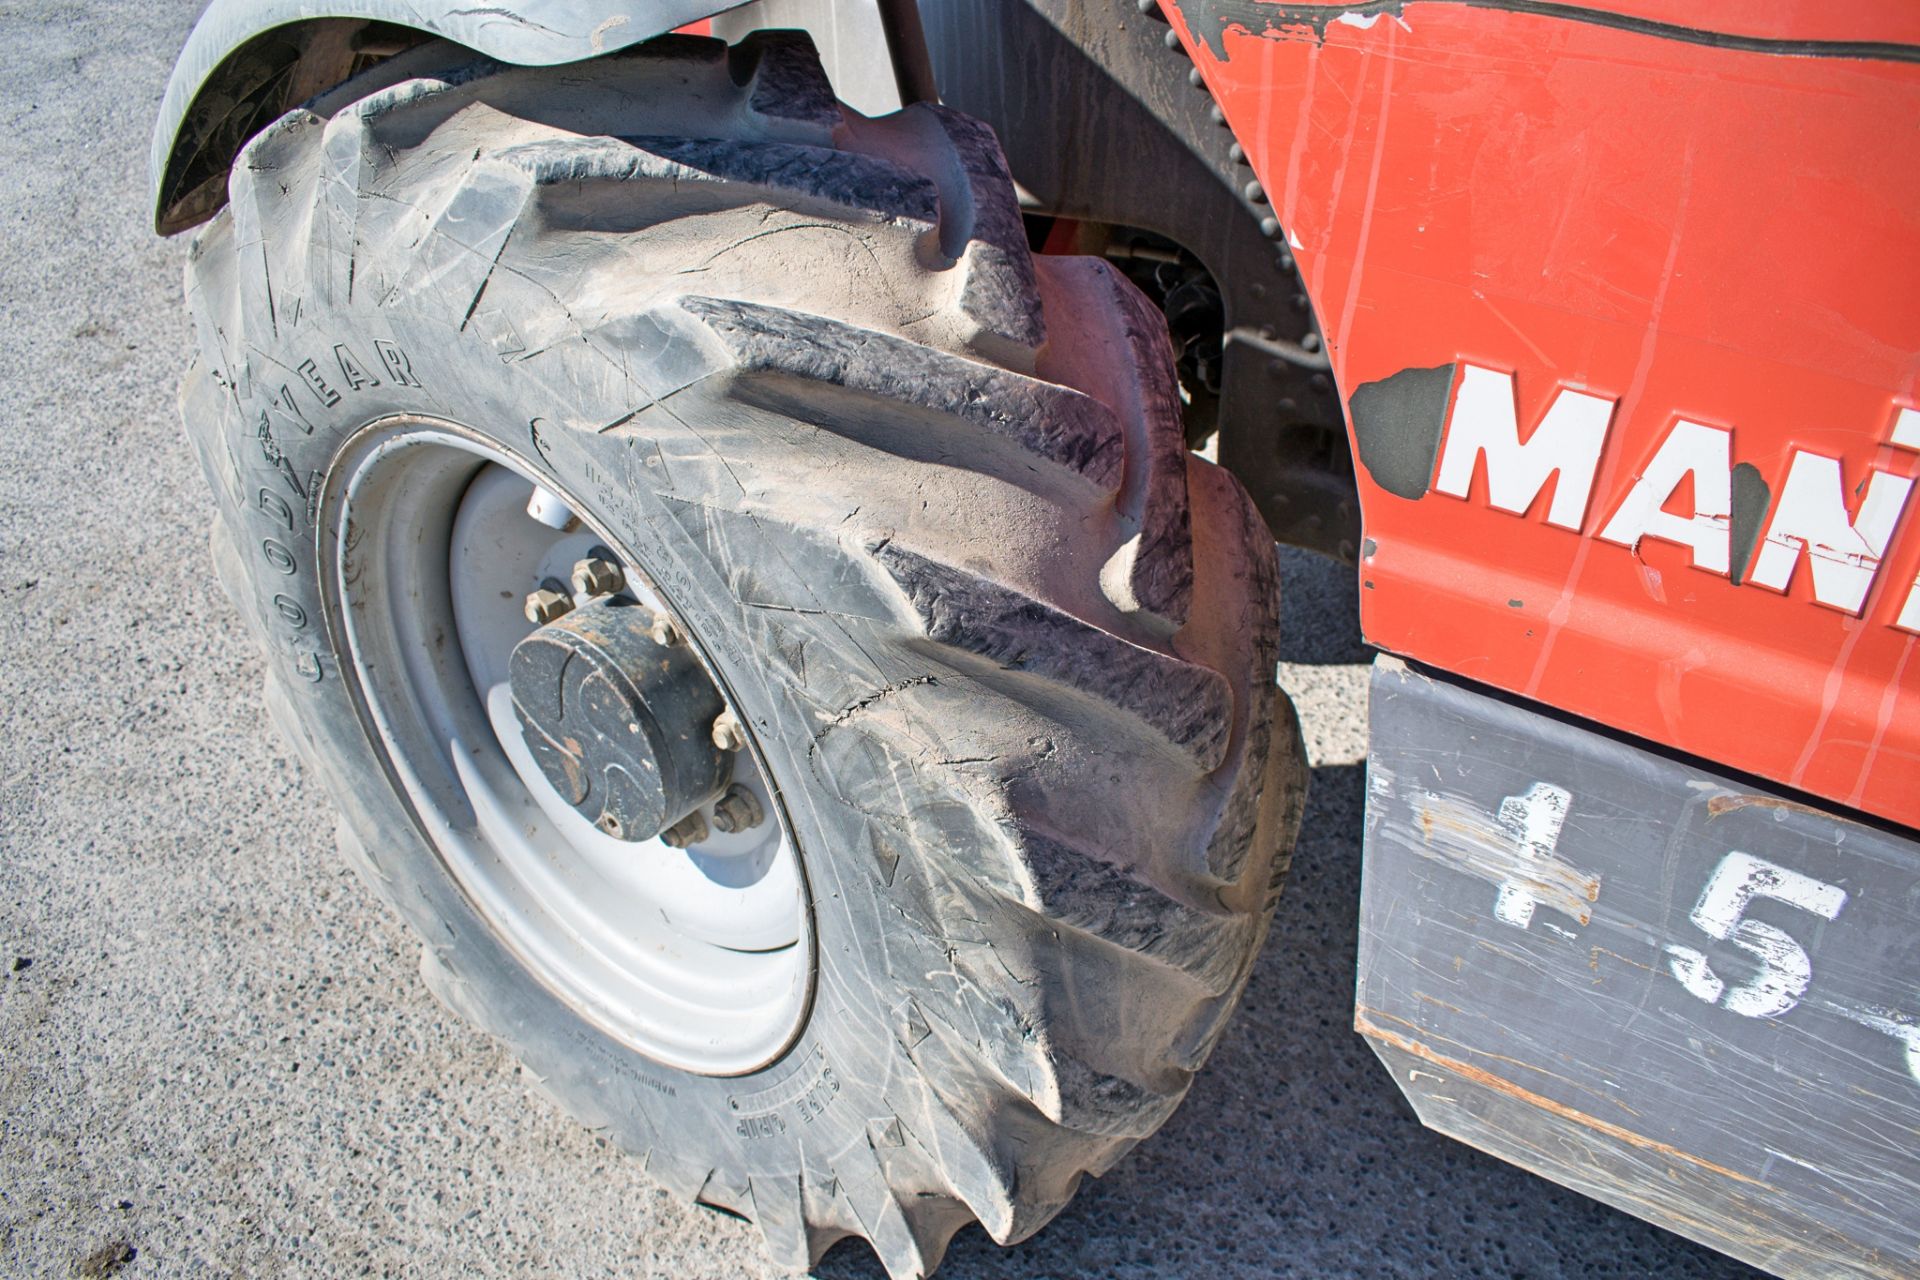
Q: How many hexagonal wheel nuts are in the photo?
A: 6